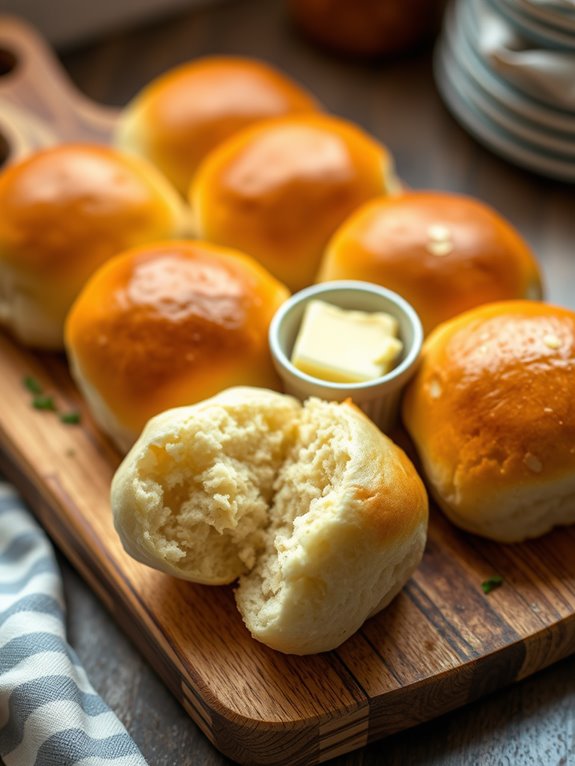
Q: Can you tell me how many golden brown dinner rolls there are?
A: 7